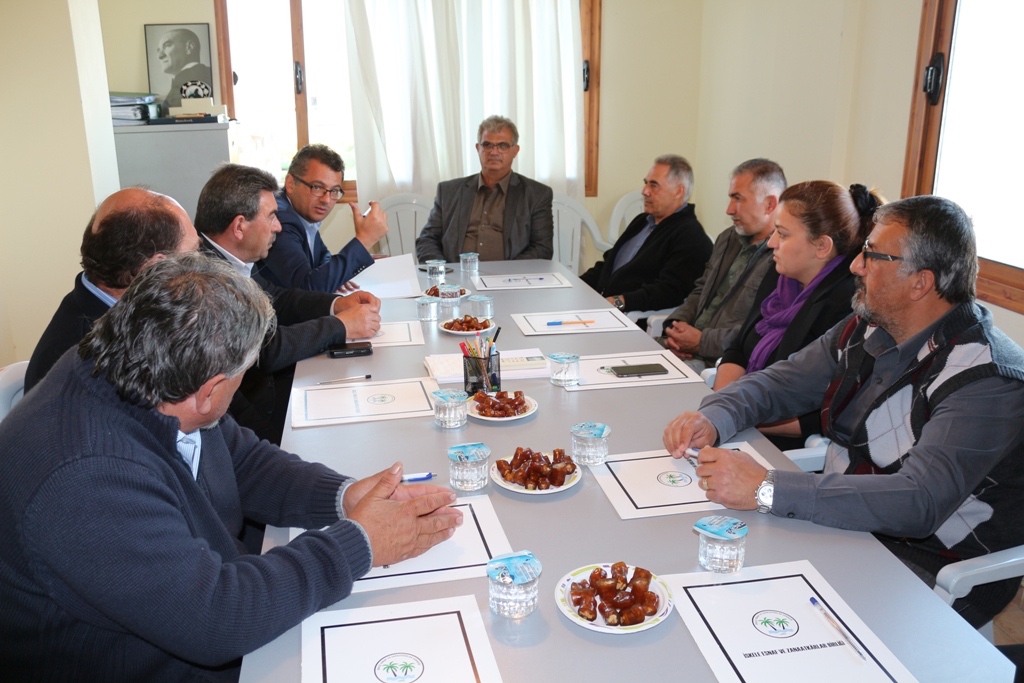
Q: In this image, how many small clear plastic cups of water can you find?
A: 11